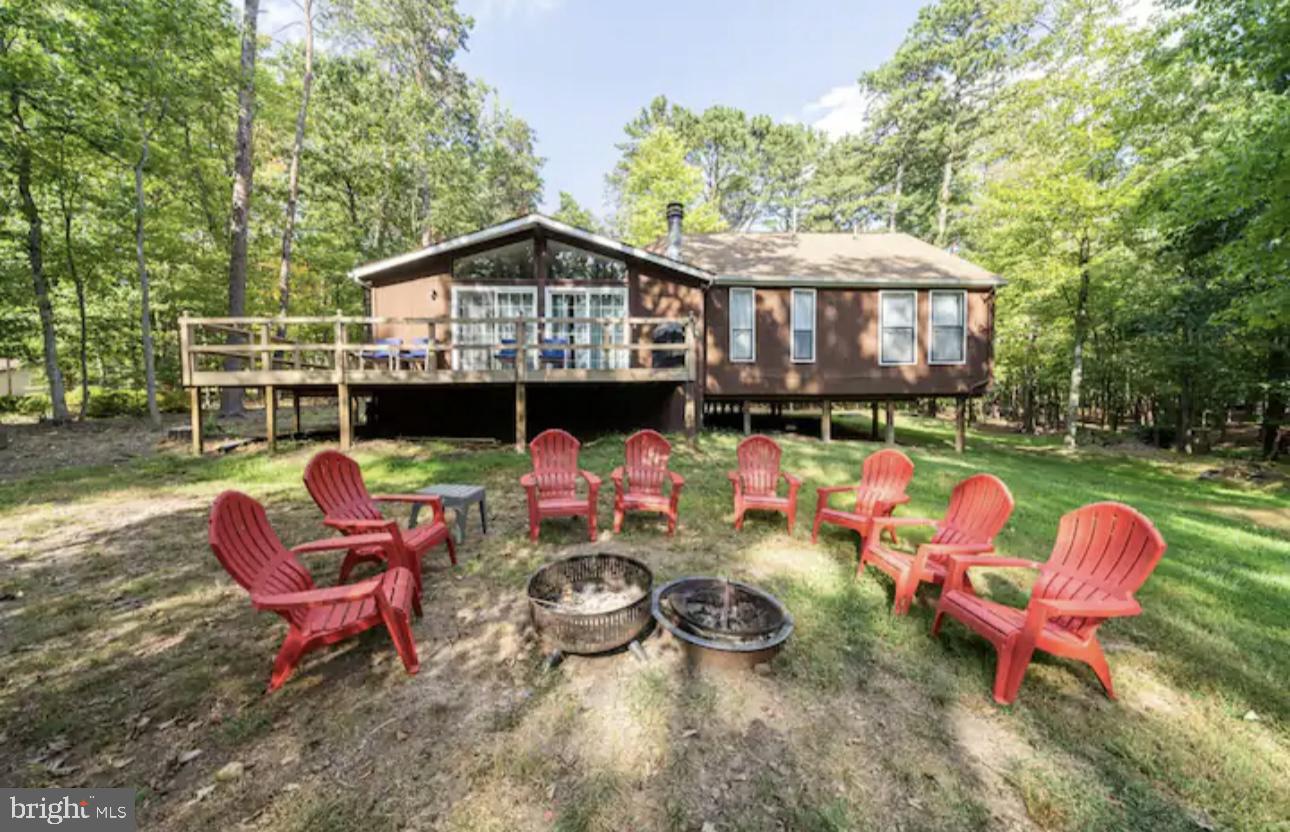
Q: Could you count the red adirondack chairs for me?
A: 8